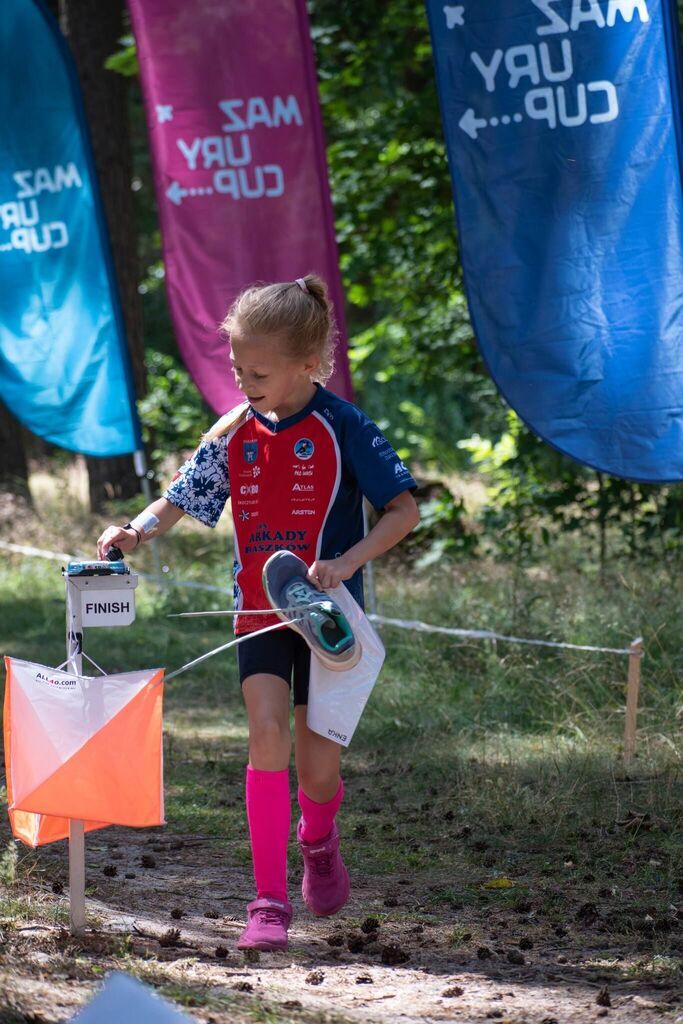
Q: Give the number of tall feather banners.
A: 3